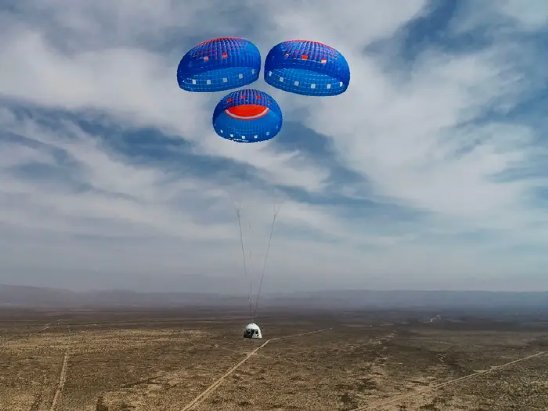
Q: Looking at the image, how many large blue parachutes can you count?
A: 3